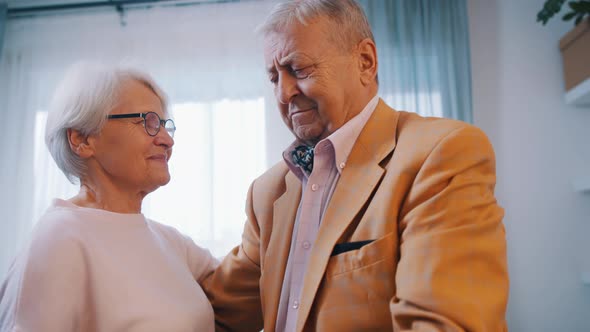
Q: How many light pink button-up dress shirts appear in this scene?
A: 1